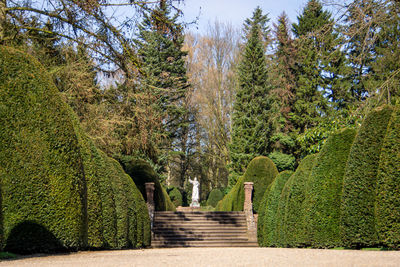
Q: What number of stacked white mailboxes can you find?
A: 0